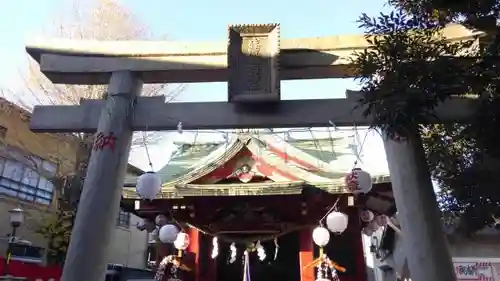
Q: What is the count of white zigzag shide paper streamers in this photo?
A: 4